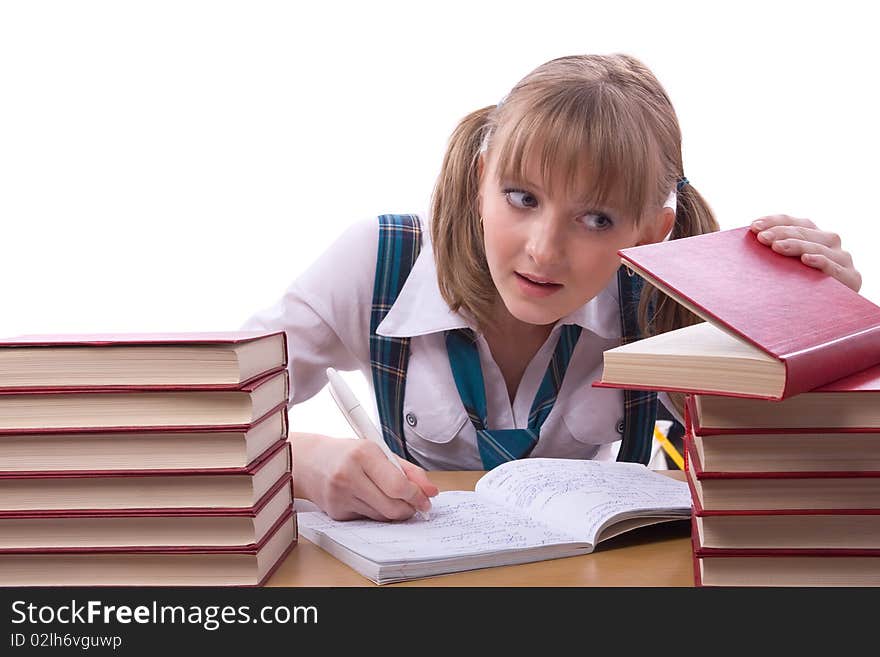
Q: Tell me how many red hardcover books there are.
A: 12